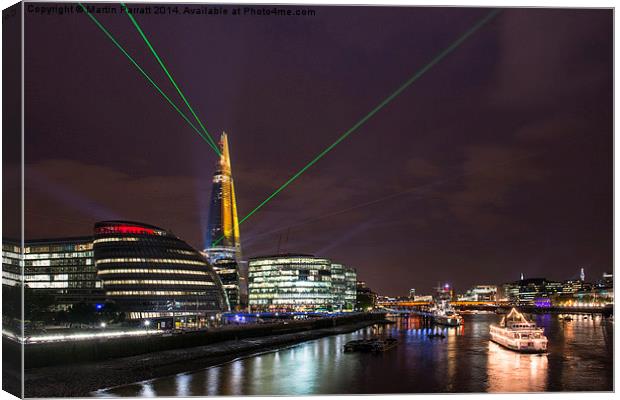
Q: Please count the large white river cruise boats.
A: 1